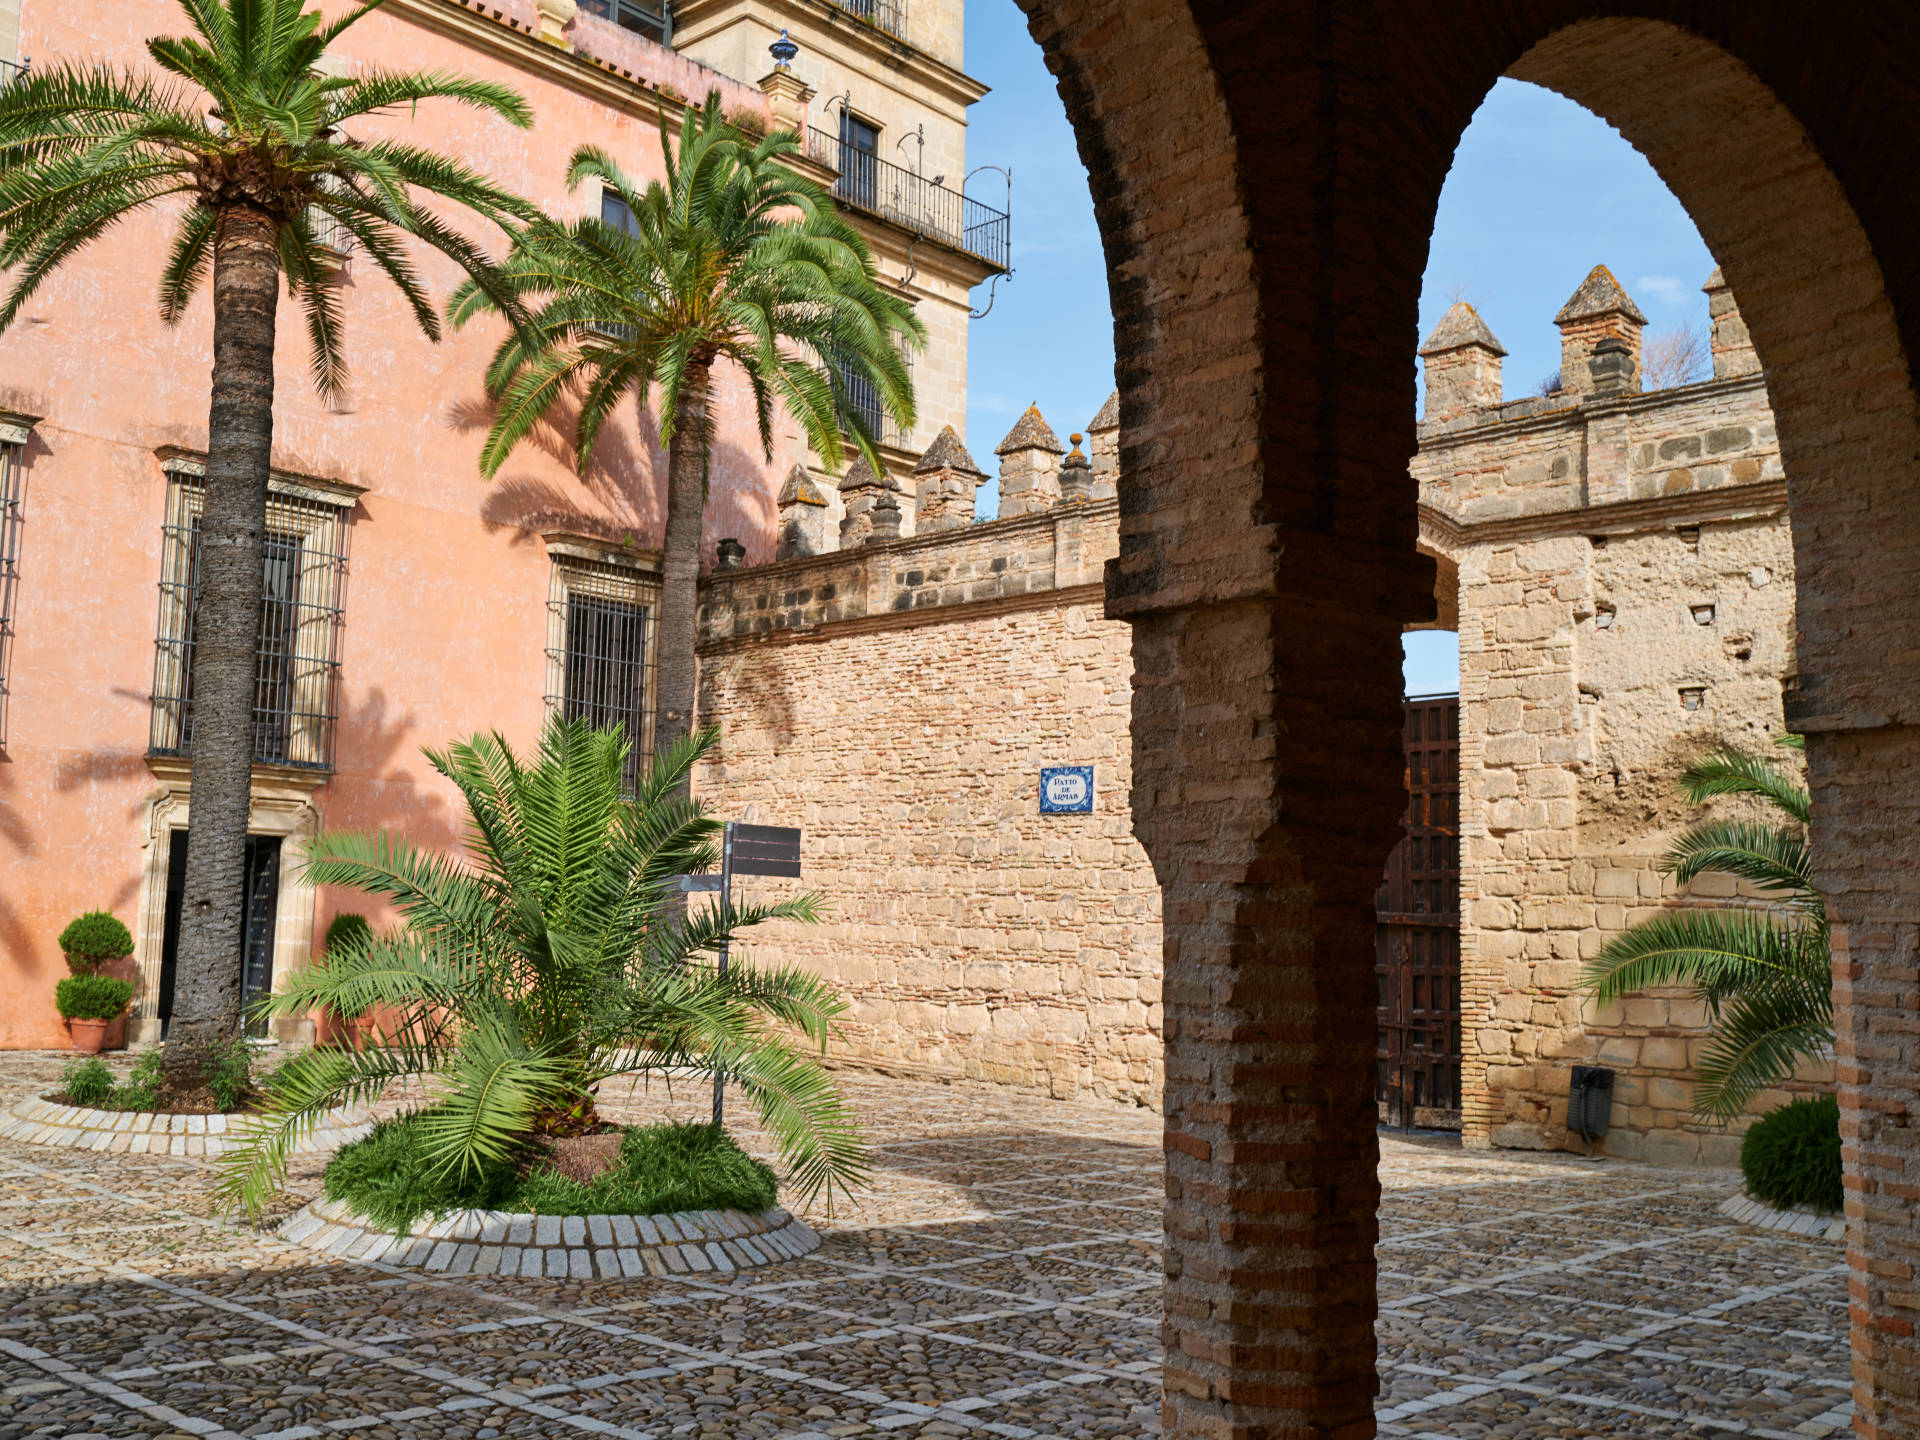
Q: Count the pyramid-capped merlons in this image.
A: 8